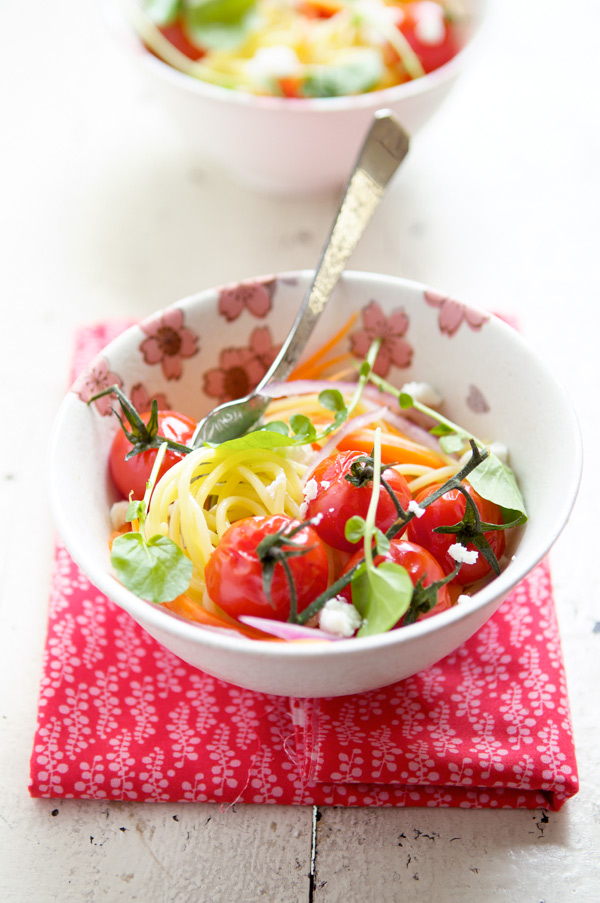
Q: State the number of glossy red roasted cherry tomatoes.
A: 5